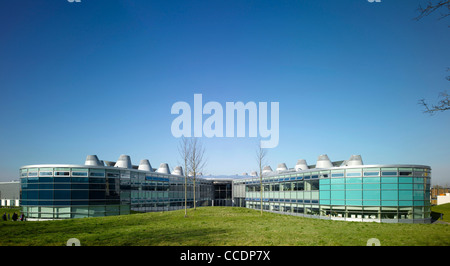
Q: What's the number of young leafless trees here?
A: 3